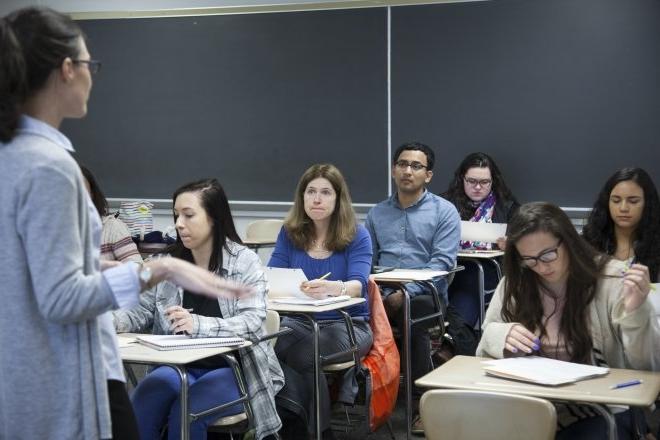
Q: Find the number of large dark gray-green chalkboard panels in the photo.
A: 2